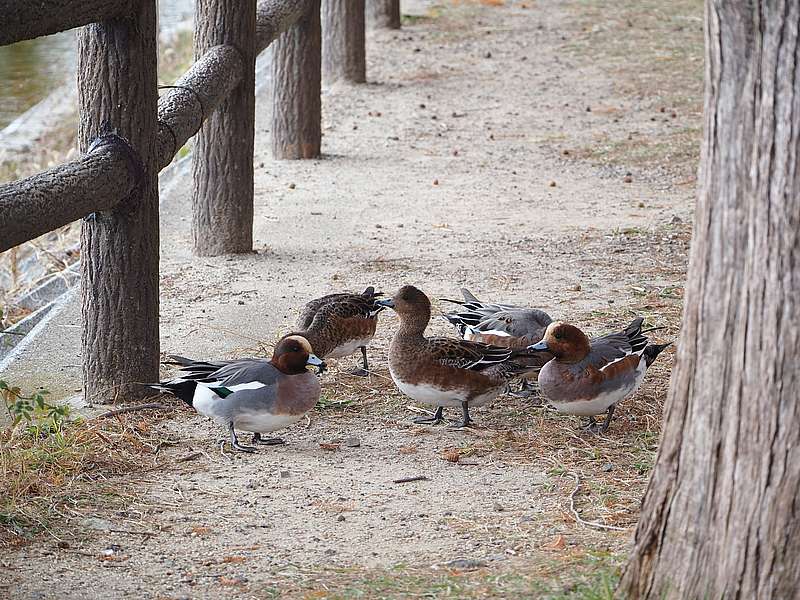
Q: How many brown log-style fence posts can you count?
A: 5